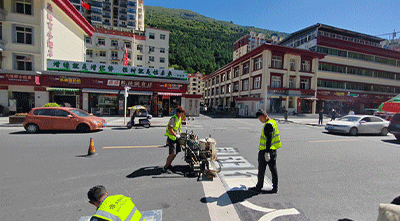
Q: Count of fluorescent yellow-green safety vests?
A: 3